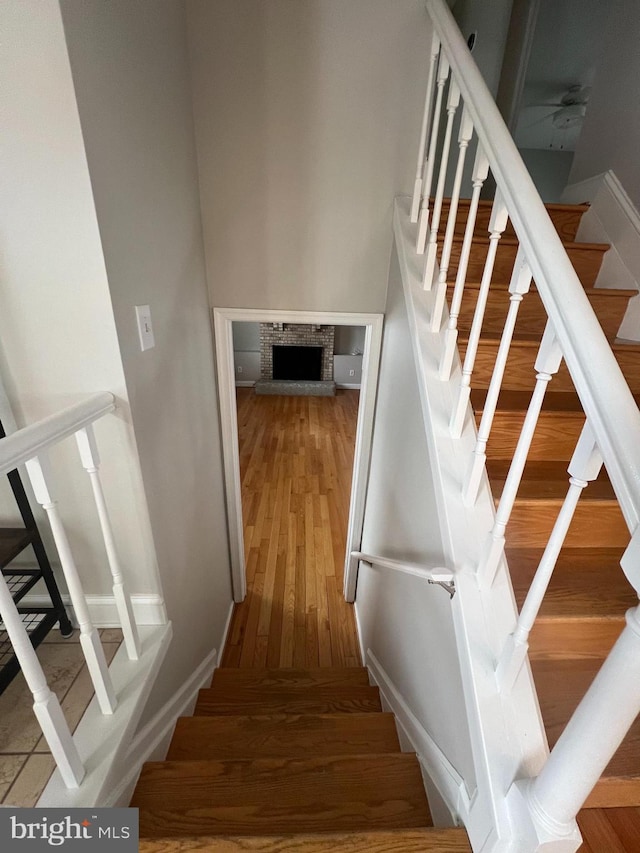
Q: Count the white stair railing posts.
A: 13